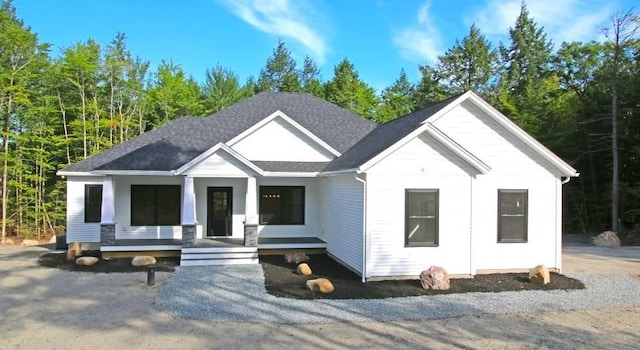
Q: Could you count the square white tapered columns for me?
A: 3